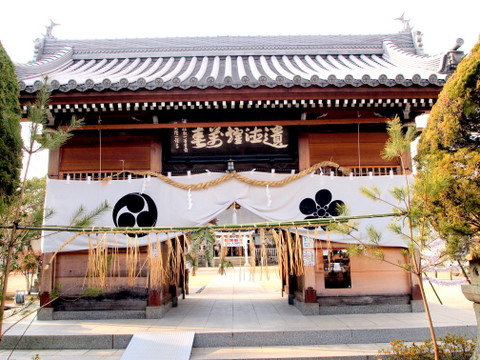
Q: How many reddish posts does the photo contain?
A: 4